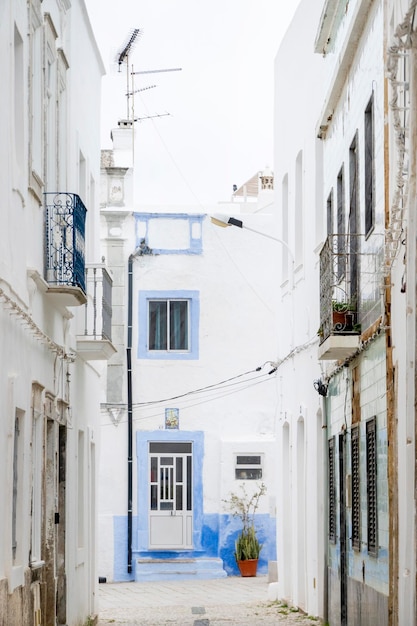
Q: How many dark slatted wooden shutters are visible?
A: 3